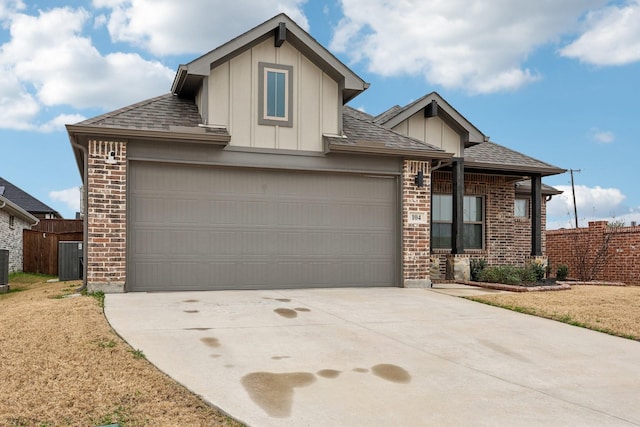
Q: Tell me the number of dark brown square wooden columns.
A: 2